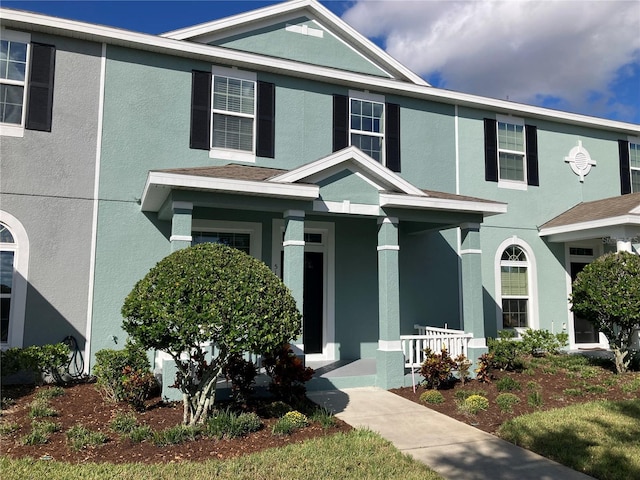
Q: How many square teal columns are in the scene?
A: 4